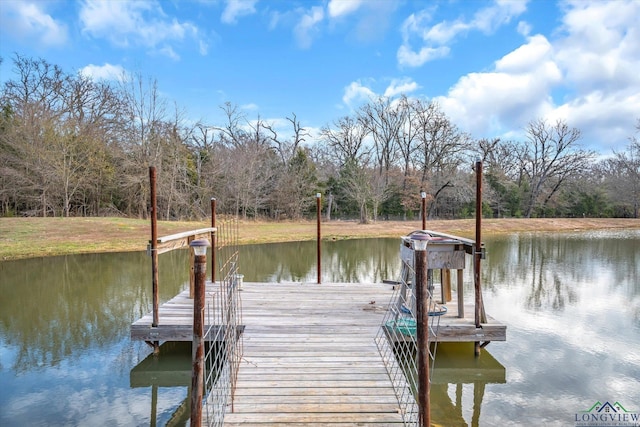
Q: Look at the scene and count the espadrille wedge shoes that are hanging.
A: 0